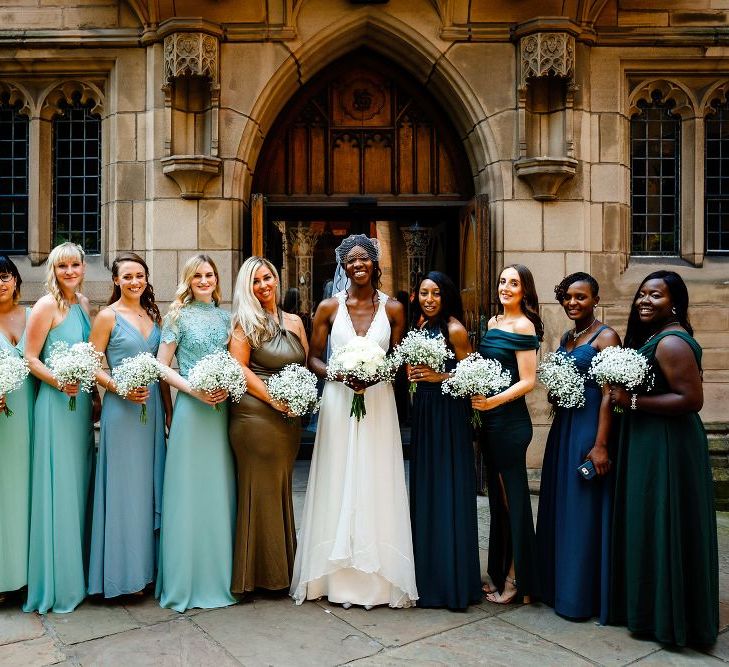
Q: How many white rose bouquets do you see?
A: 1